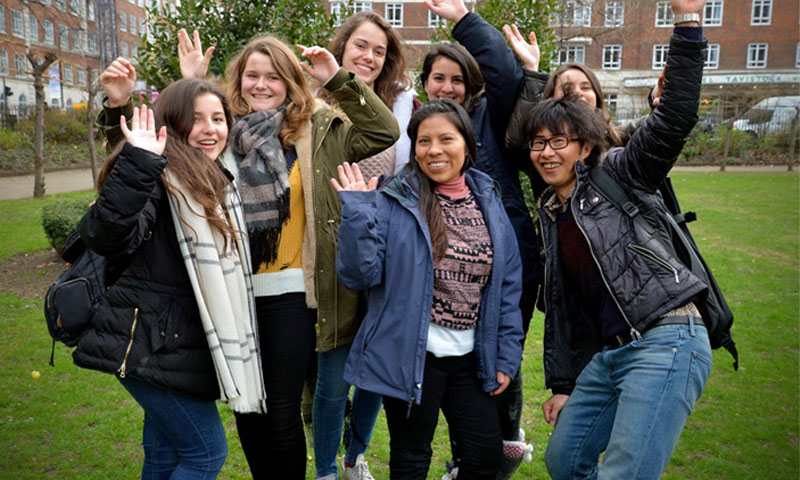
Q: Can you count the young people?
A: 7